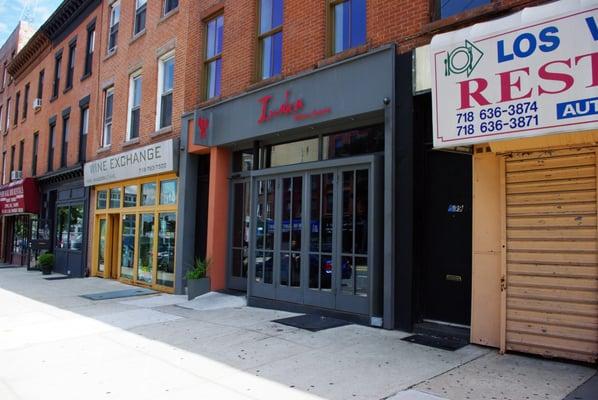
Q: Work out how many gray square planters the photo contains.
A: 1